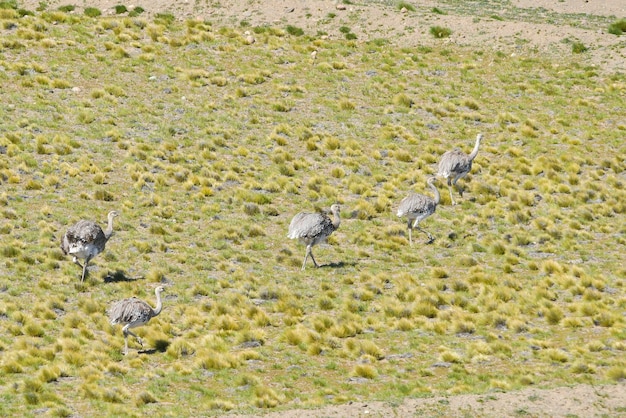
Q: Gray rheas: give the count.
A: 5